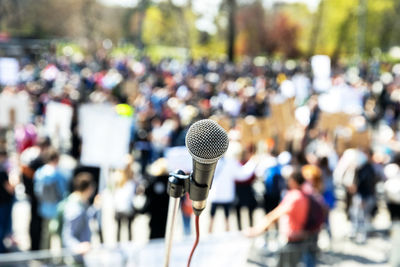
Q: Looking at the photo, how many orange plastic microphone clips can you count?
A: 0